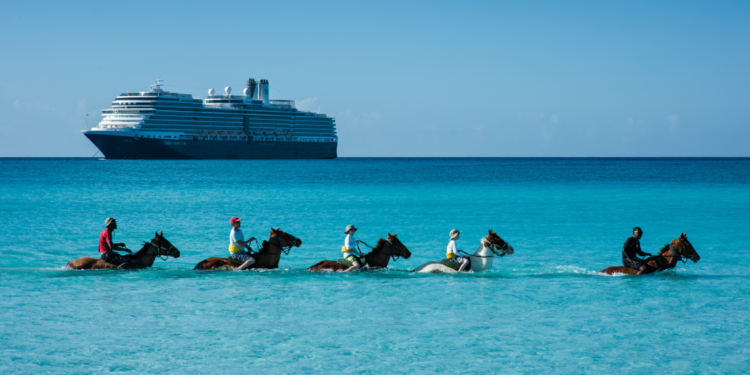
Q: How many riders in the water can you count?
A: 5